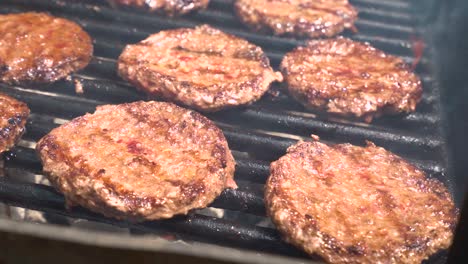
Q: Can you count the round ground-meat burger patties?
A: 8